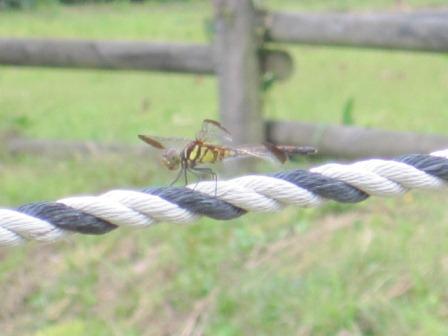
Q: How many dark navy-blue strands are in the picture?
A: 4